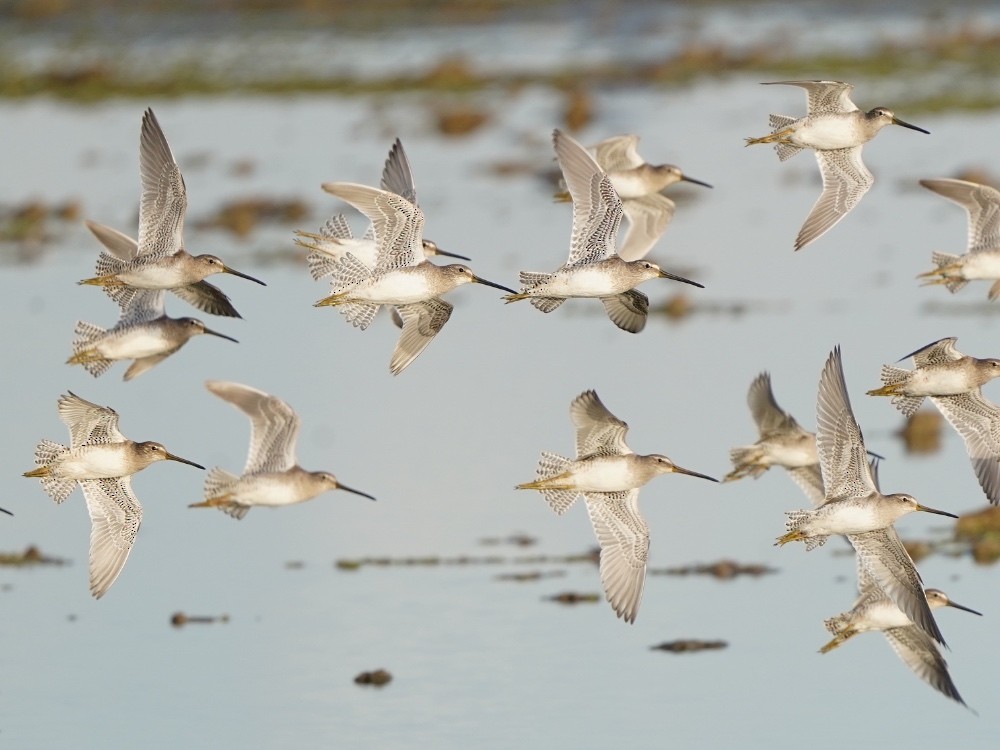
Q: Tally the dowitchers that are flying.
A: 15